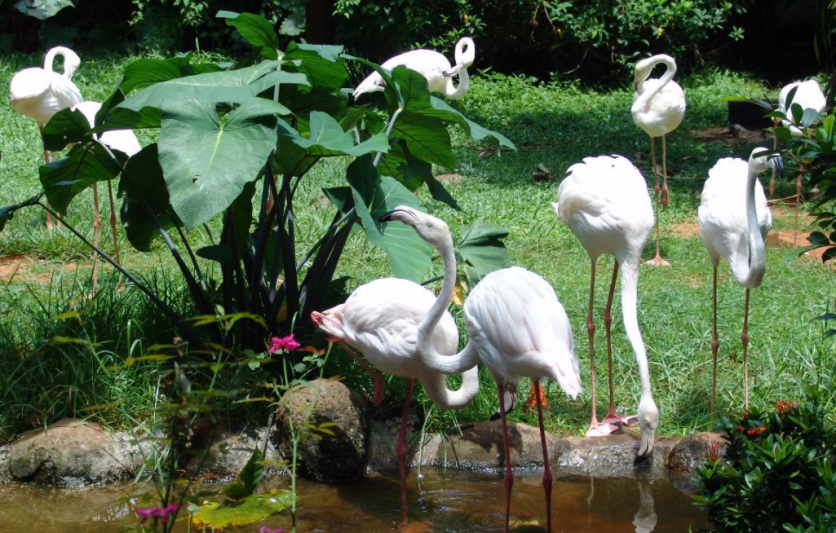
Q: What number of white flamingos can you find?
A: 9